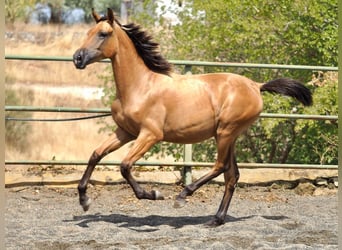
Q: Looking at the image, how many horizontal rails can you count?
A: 3